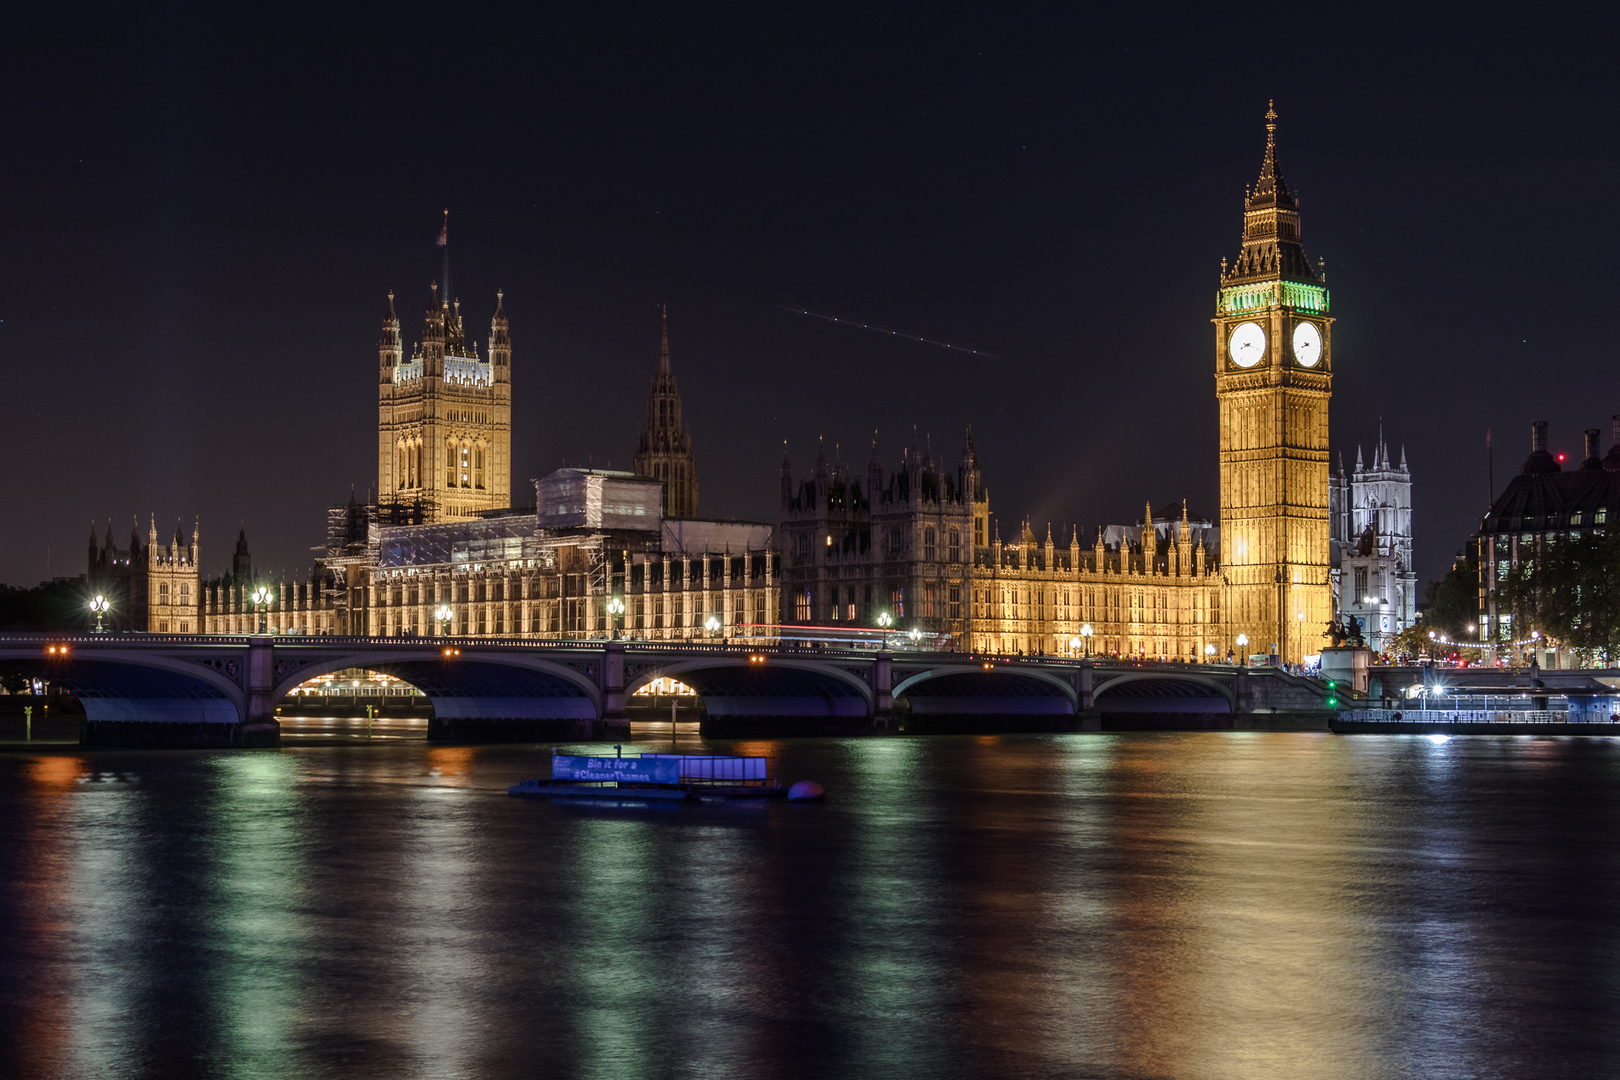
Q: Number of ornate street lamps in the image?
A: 11